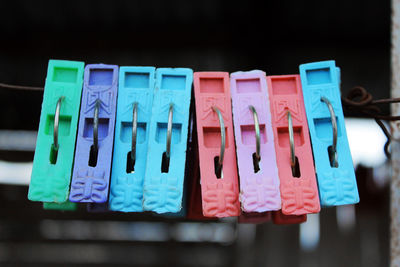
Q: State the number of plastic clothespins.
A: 8